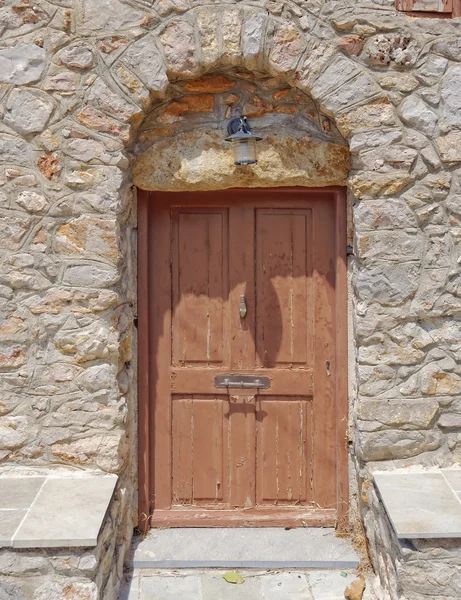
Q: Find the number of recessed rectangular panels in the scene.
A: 4